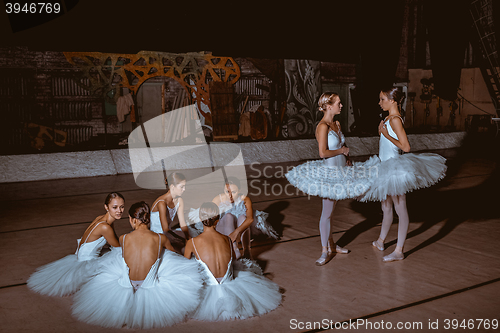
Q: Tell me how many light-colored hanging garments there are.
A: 1